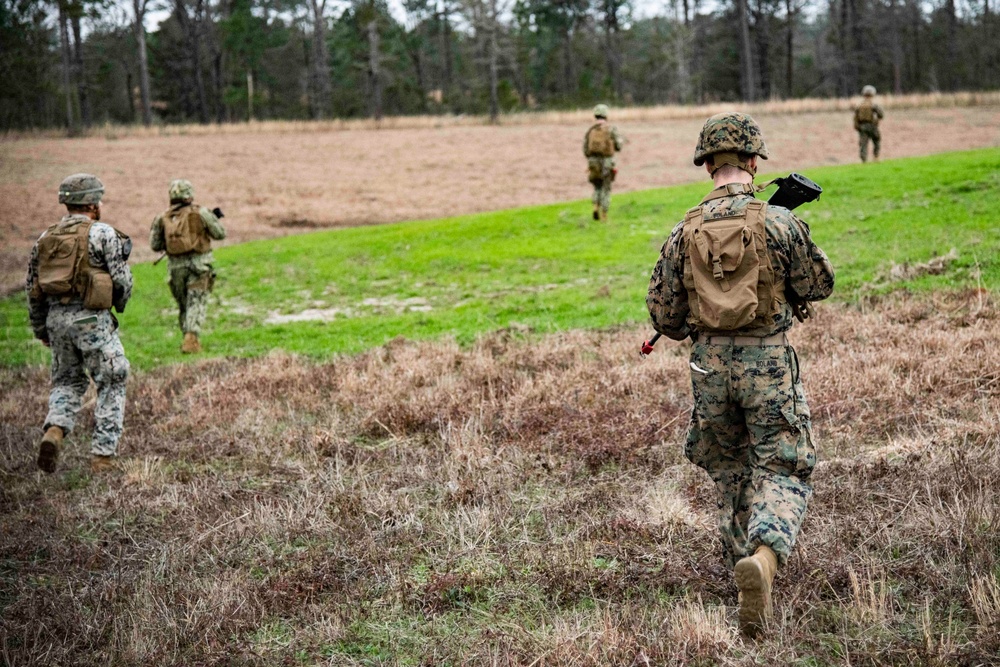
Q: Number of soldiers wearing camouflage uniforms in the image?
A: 5